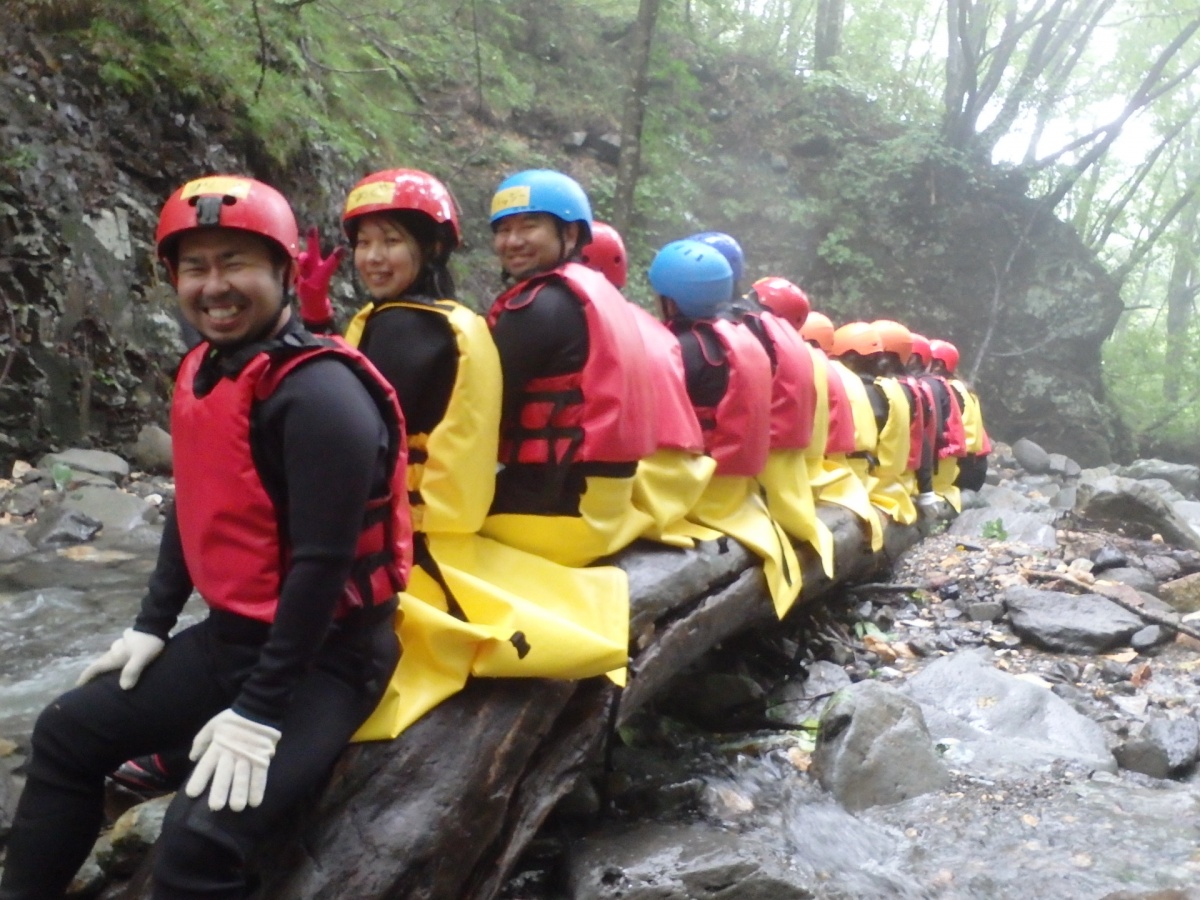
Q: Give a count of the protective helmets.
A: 12